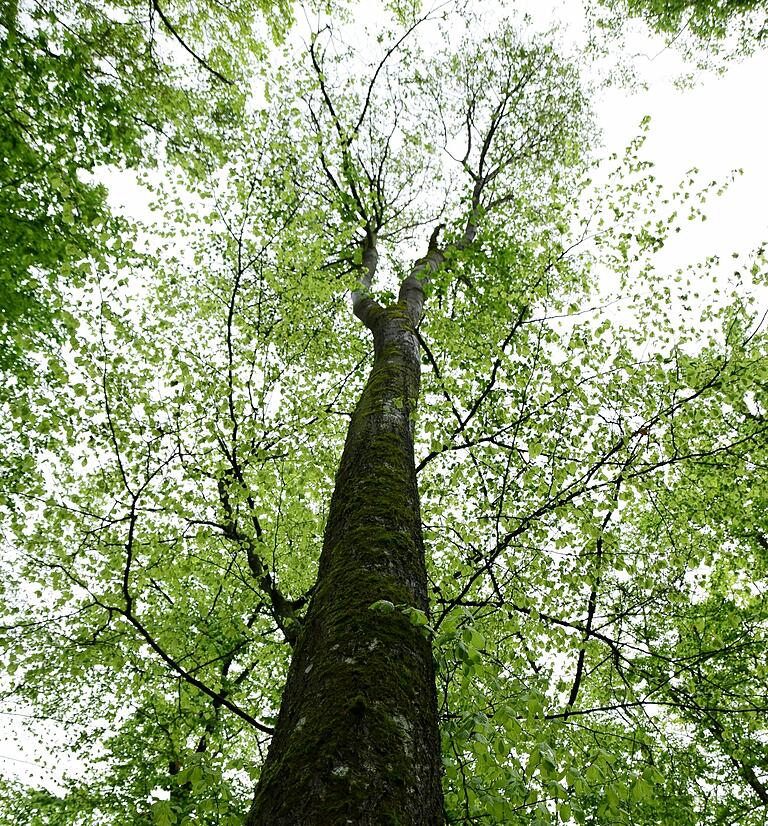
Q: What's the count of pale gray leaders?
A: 2